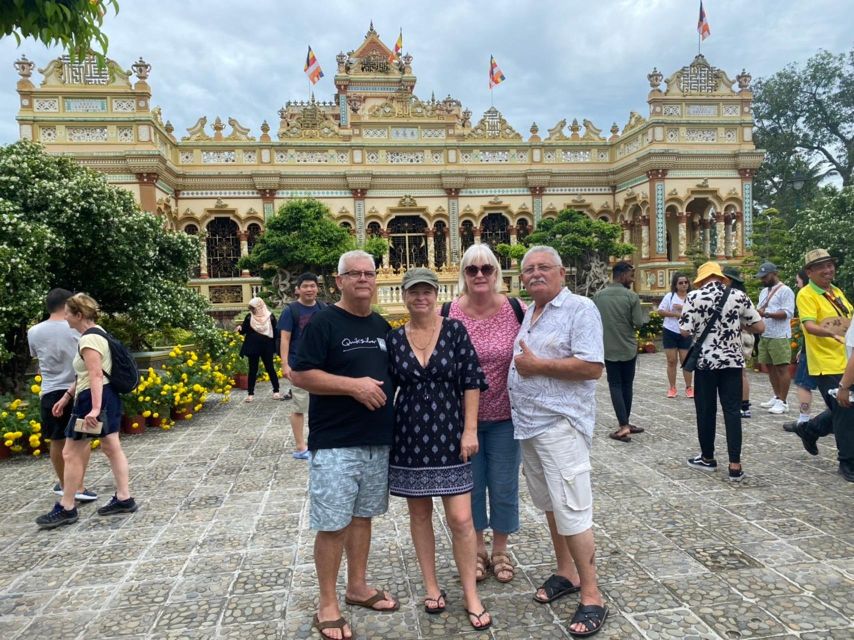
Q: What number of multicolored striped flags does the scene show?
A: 4